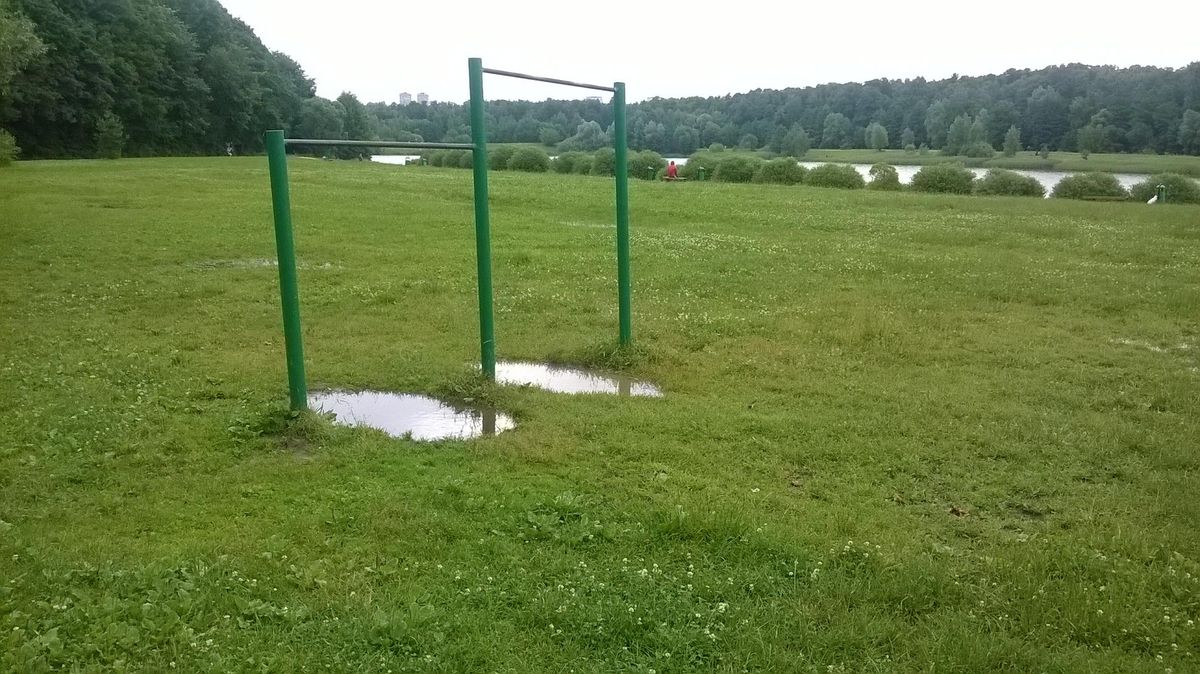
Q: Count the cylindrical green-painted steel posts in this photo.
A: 3